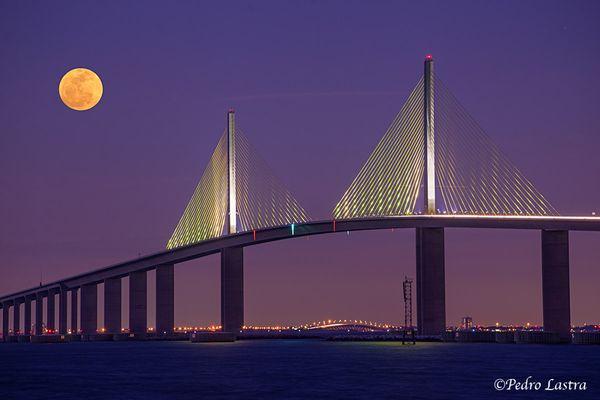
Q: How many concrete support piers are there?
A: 14